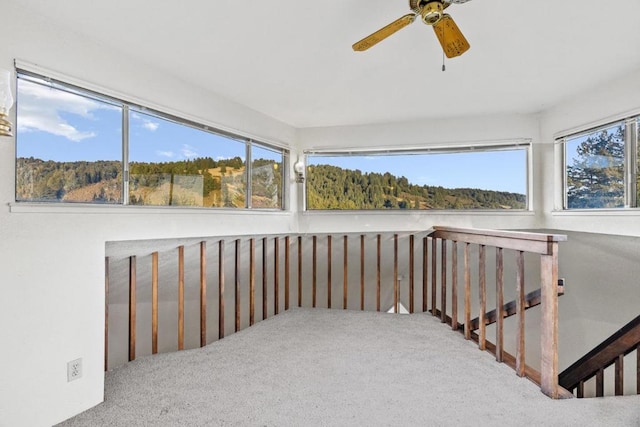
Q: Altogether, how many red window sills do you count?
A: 0